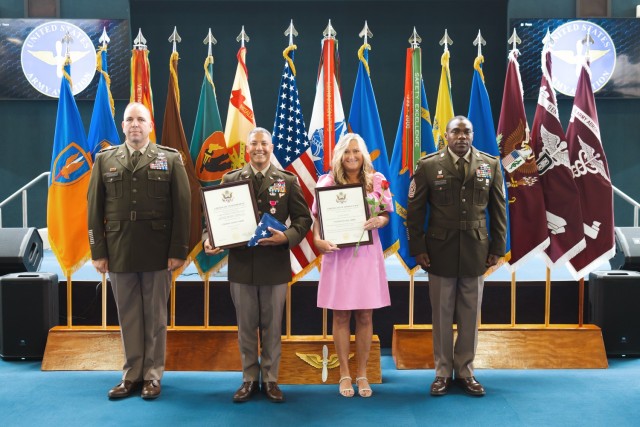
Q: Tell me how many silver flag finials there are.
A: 15